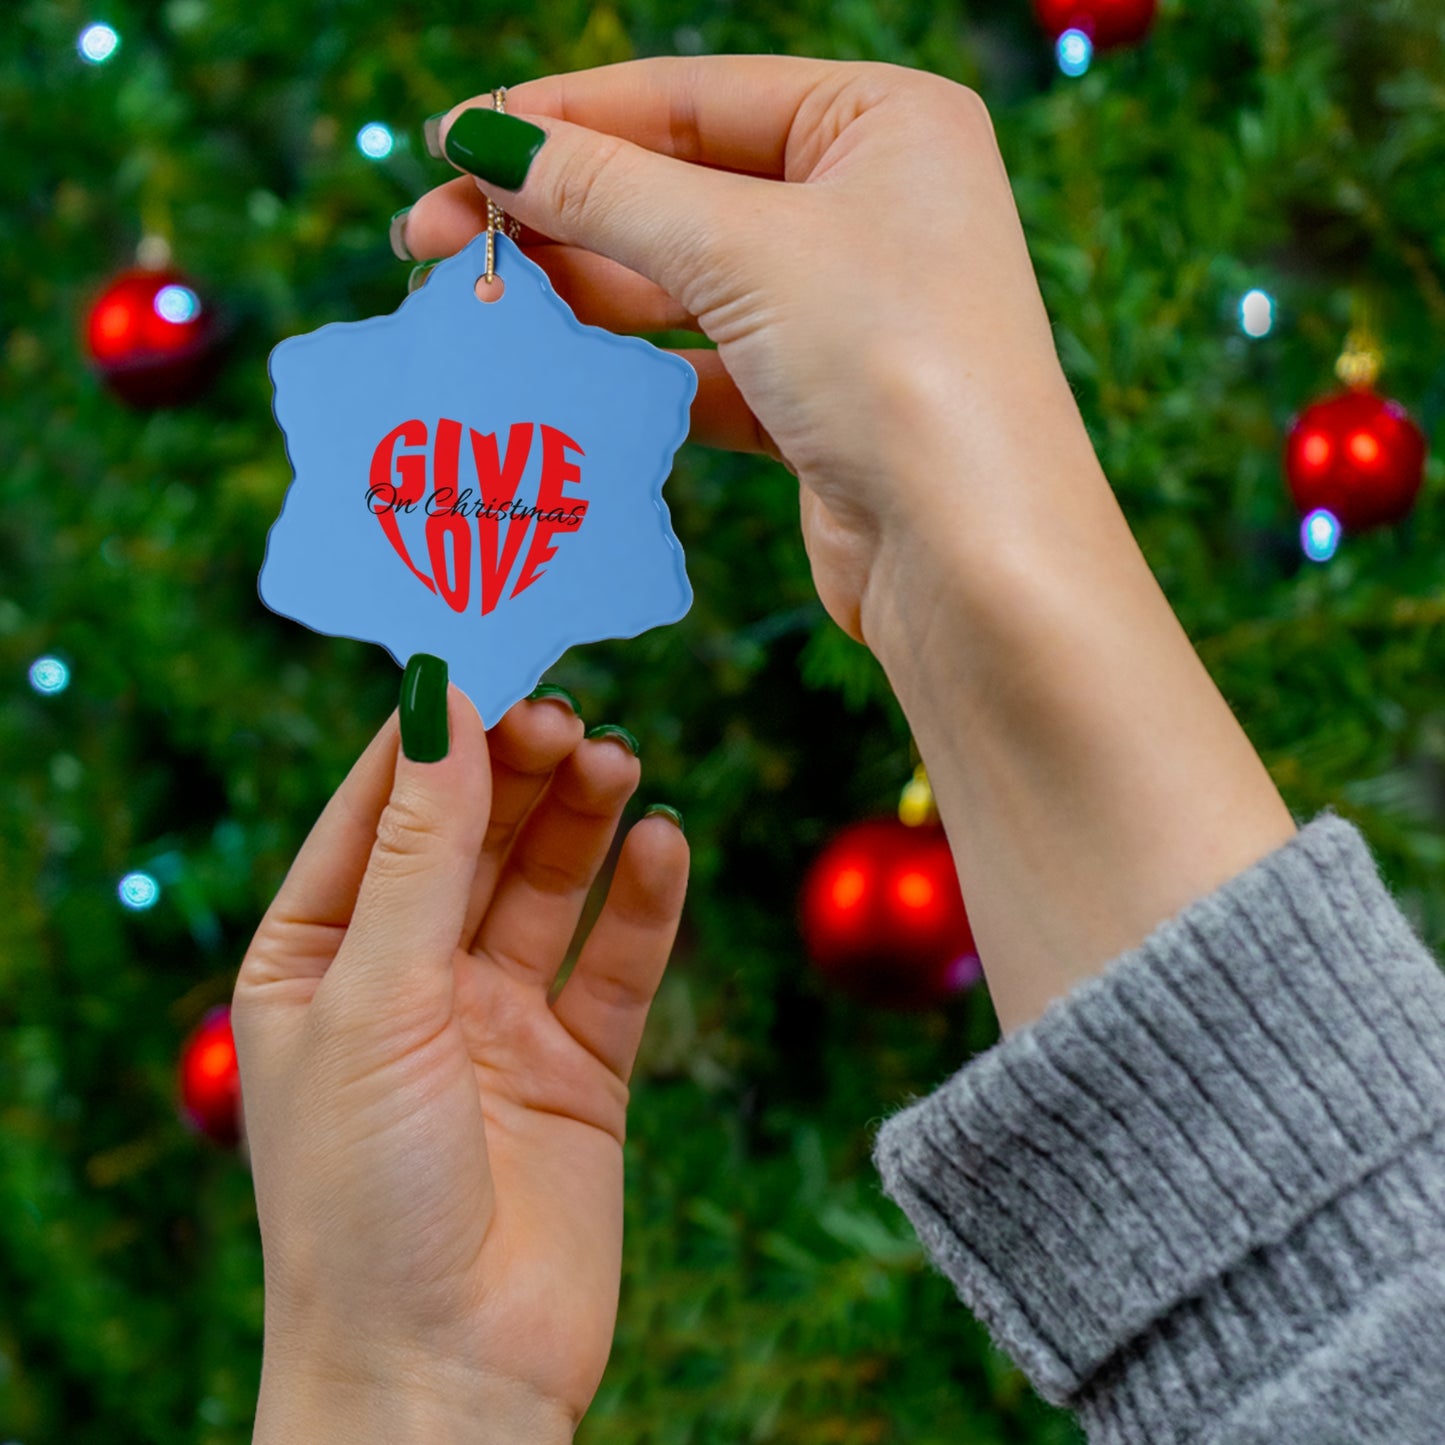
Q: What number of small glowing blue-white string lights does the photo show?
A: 8